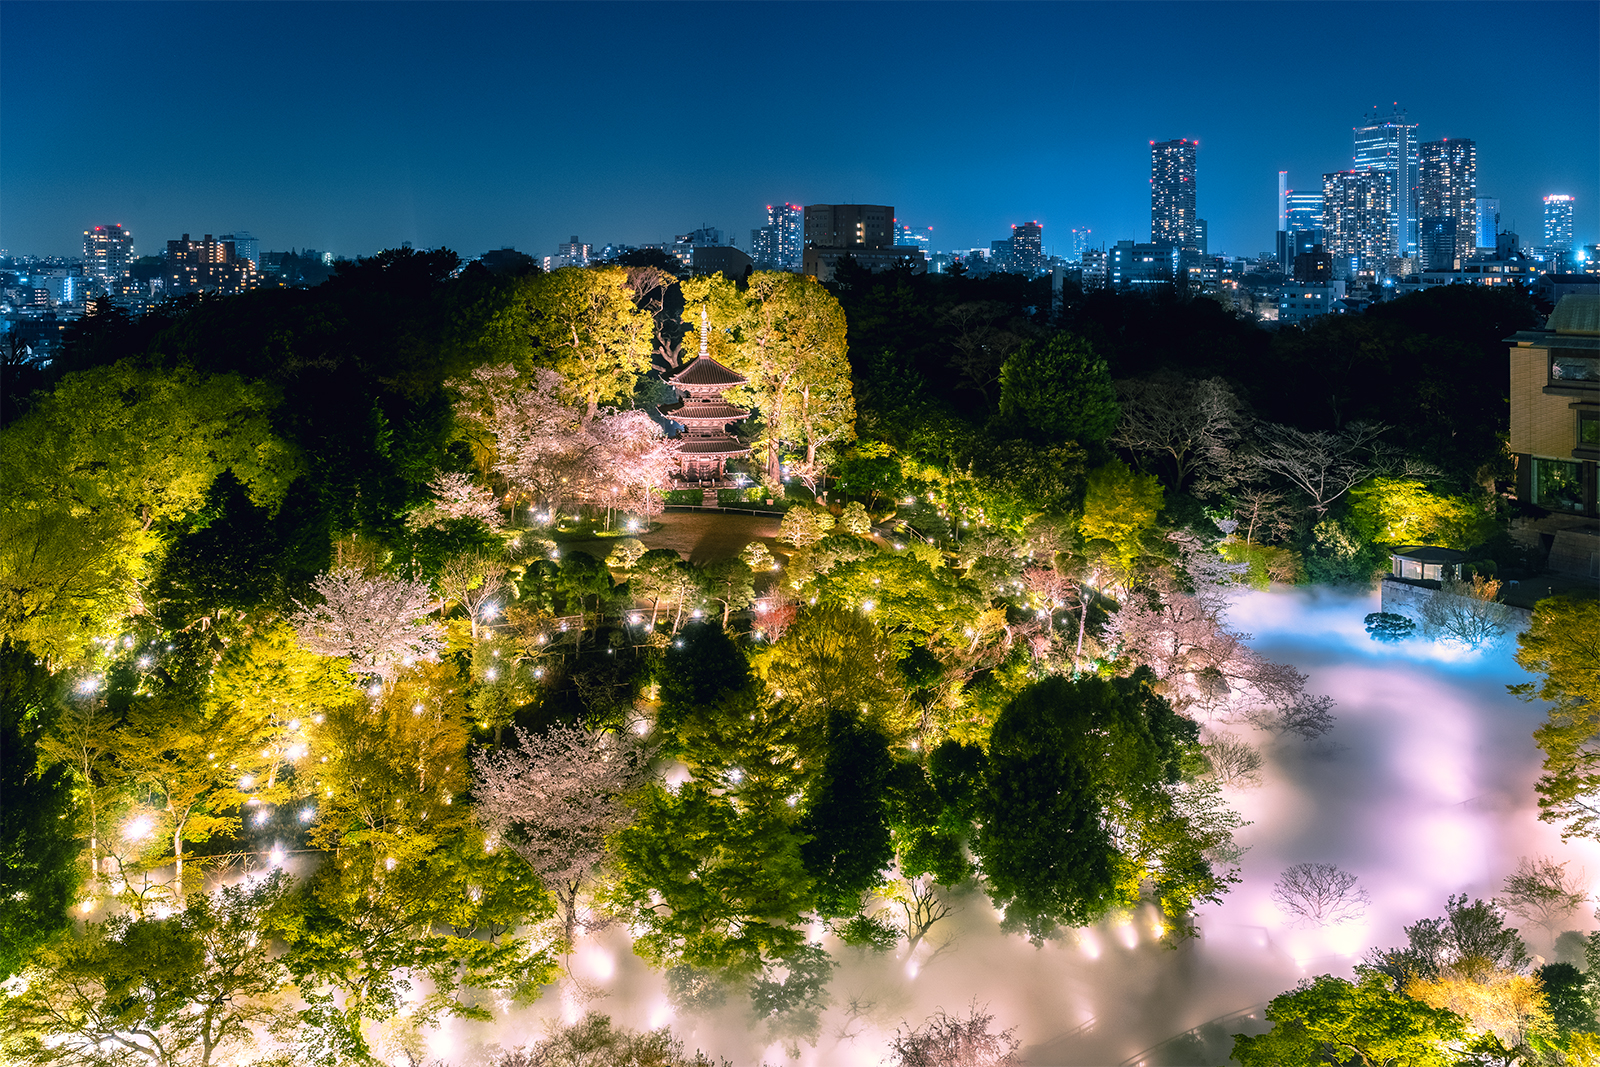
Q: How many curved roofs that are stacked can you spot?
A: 3